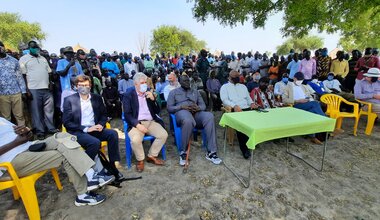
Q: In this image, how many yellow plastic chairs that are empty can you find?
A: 1